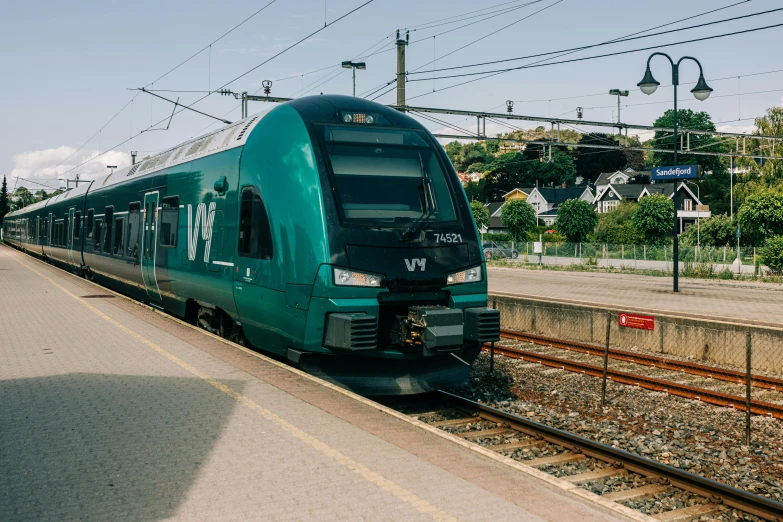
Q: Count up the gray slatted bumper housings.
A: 2